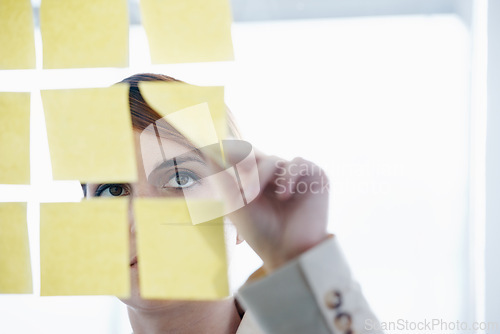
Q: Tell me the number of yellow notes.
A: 9